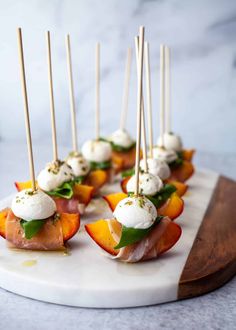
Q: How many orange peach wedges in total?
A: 10